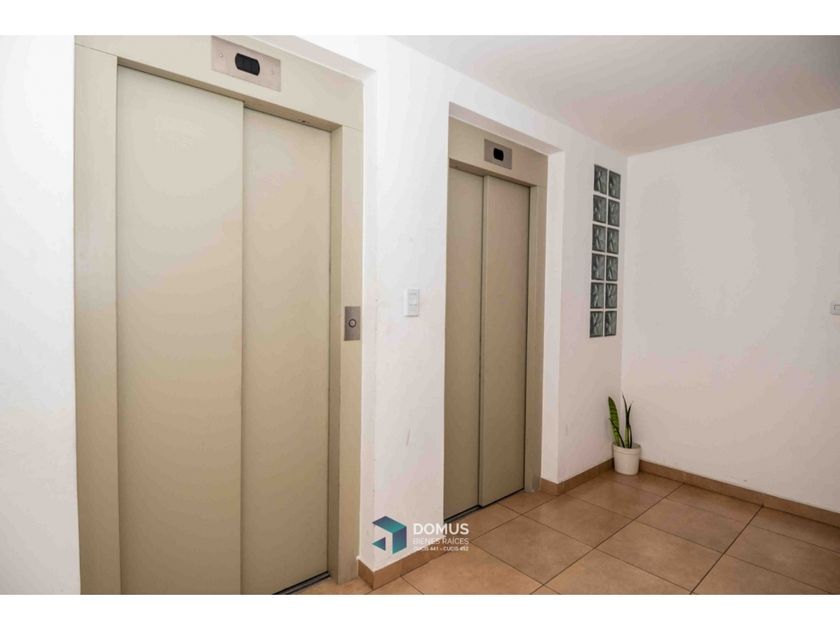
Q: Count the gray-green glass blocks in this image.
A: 12